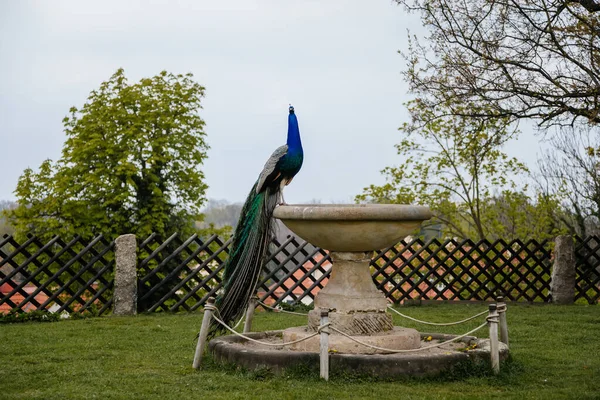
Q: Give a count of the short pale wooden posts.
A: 5